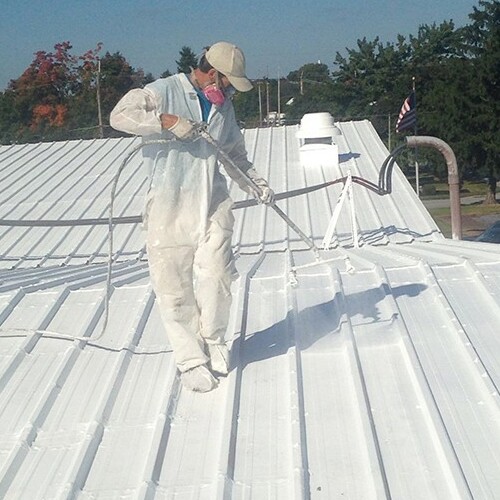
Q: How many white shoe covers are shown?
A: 2